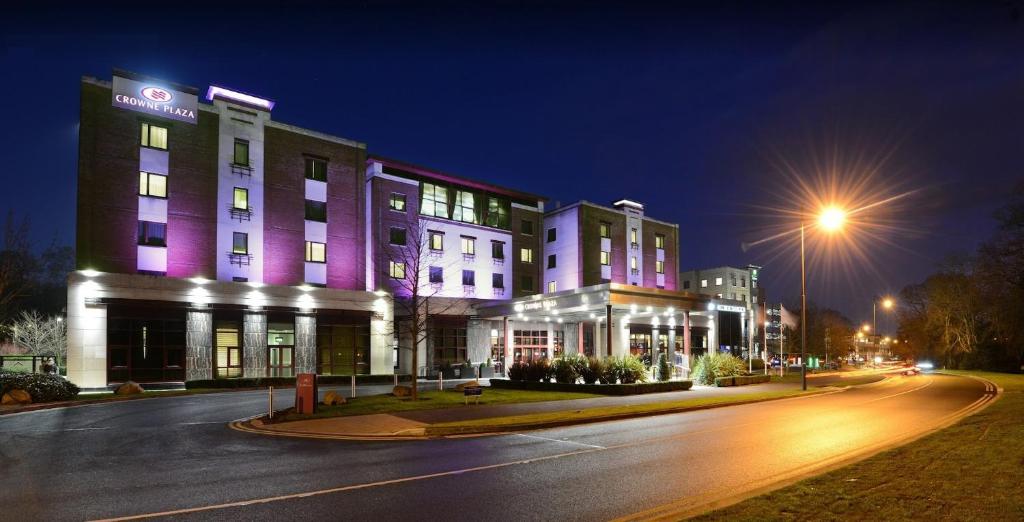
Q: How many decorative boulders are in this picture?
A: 5